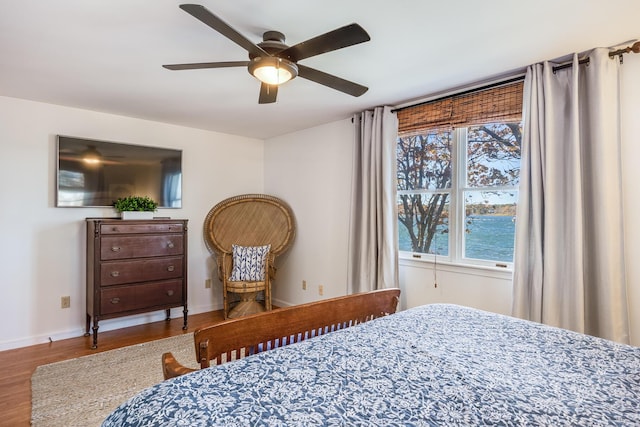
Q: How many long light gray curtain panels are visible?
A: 2